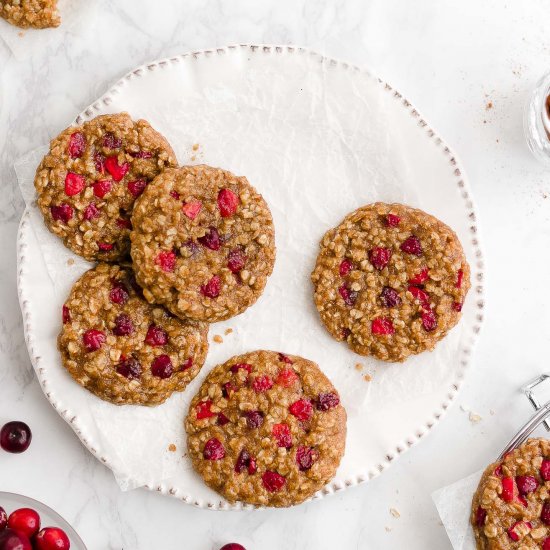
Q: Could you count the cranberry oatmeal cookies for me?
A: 7